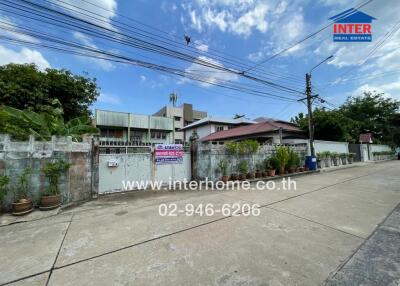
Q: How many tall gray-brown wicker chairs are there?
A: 0